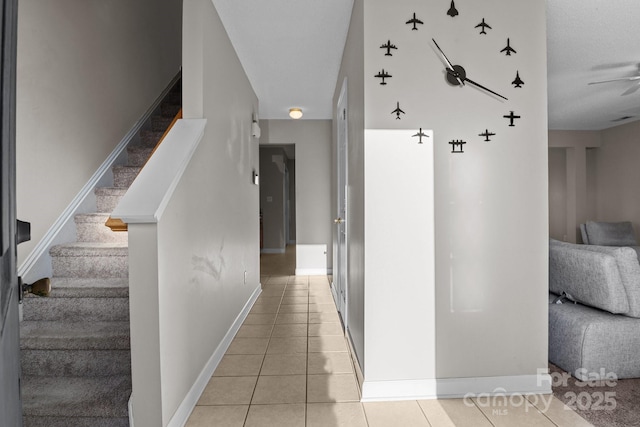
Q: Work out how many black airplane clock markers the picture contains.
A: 12